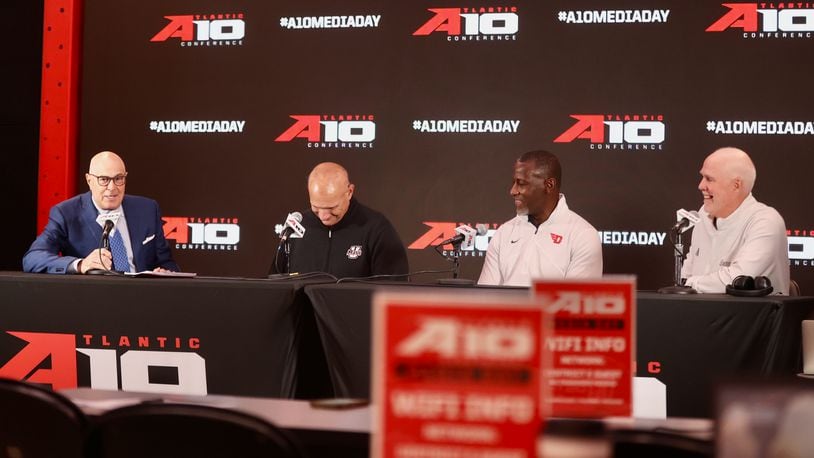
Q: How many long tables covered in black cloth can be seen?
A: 2